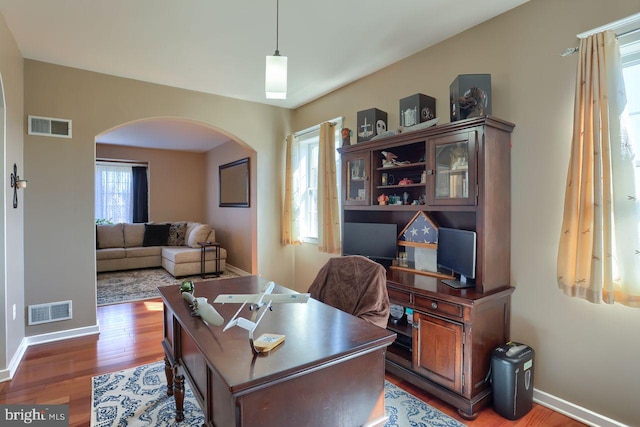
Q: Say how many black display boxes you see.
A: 3